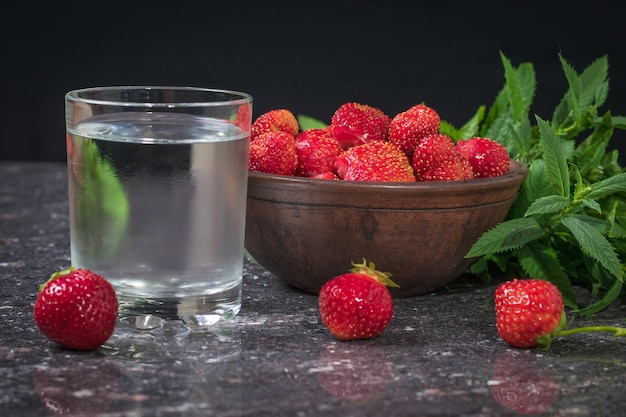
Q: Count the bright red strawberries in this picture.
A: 11